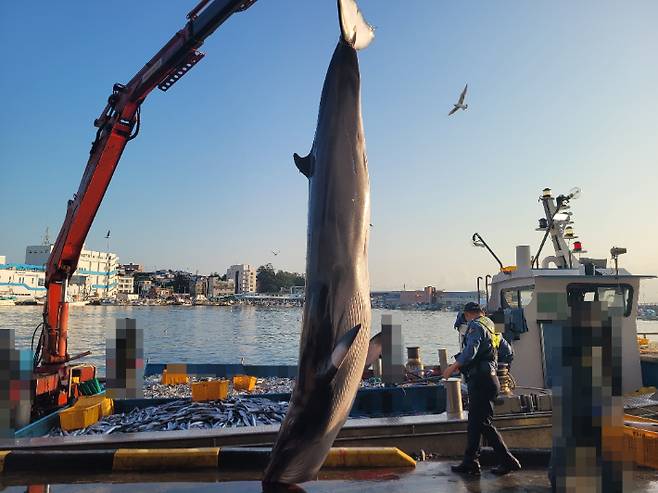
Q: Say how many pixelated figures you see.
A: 4